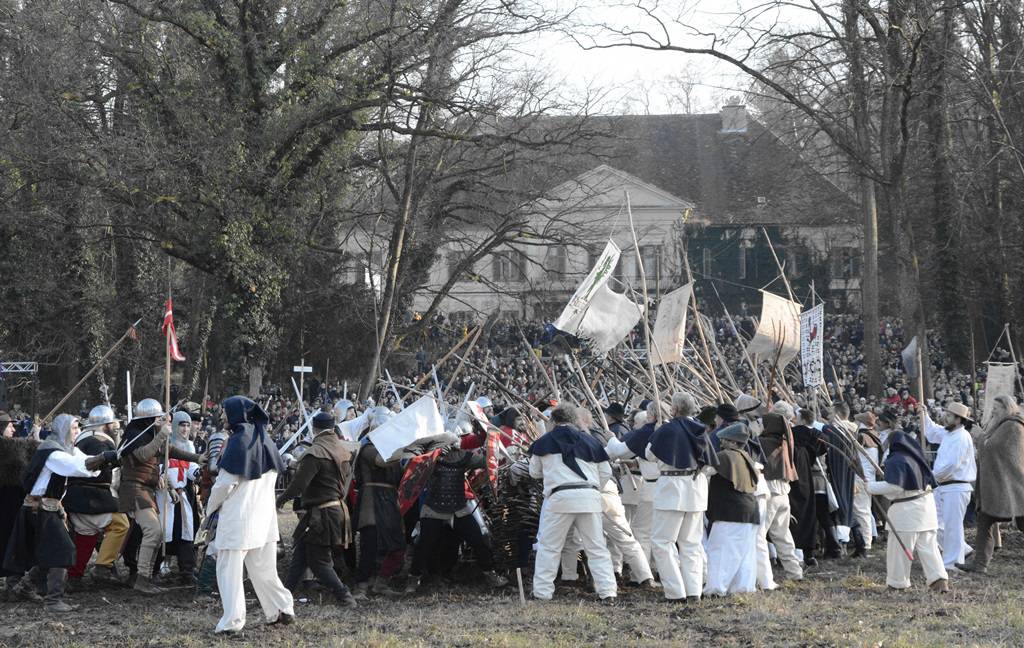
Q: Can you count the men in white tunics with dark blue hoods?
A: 5